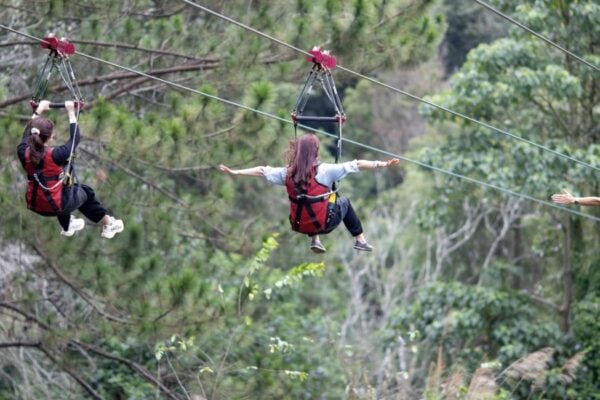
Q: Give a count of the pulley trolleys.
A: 2